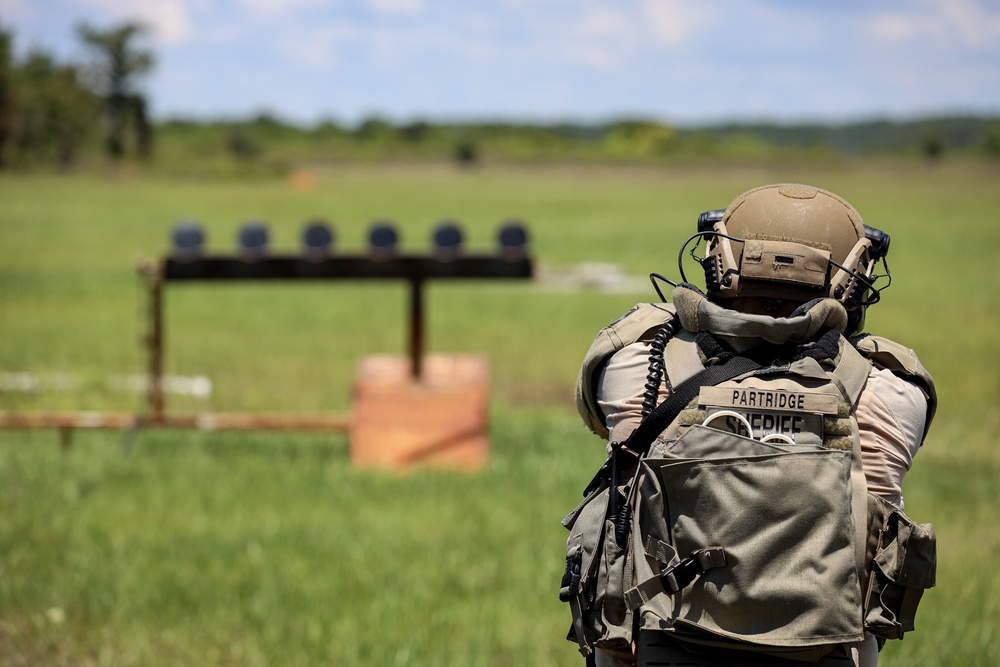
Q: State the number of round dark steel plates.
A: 6